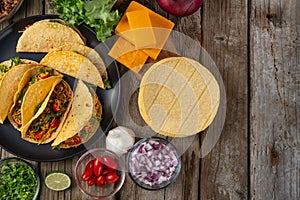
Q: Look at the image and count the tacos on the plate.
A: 6